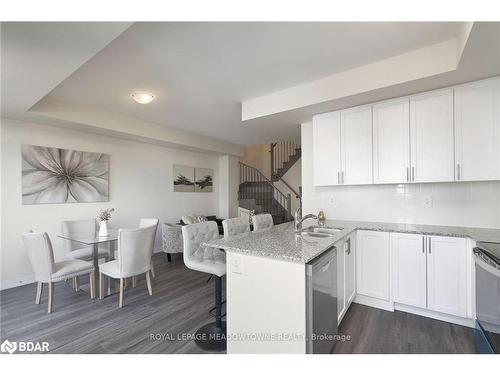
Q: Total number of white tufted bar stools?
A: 3